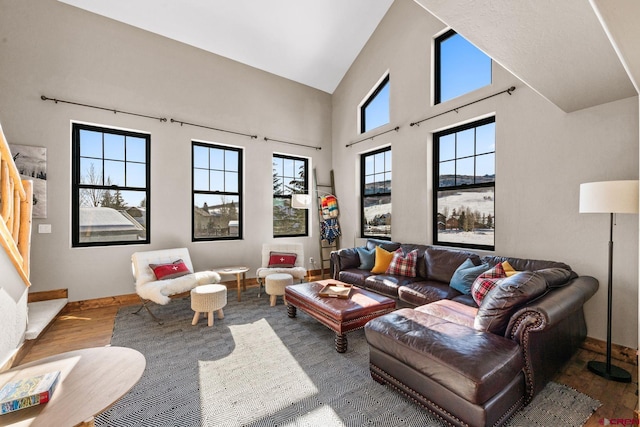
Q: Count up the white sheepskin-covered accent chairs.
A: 2